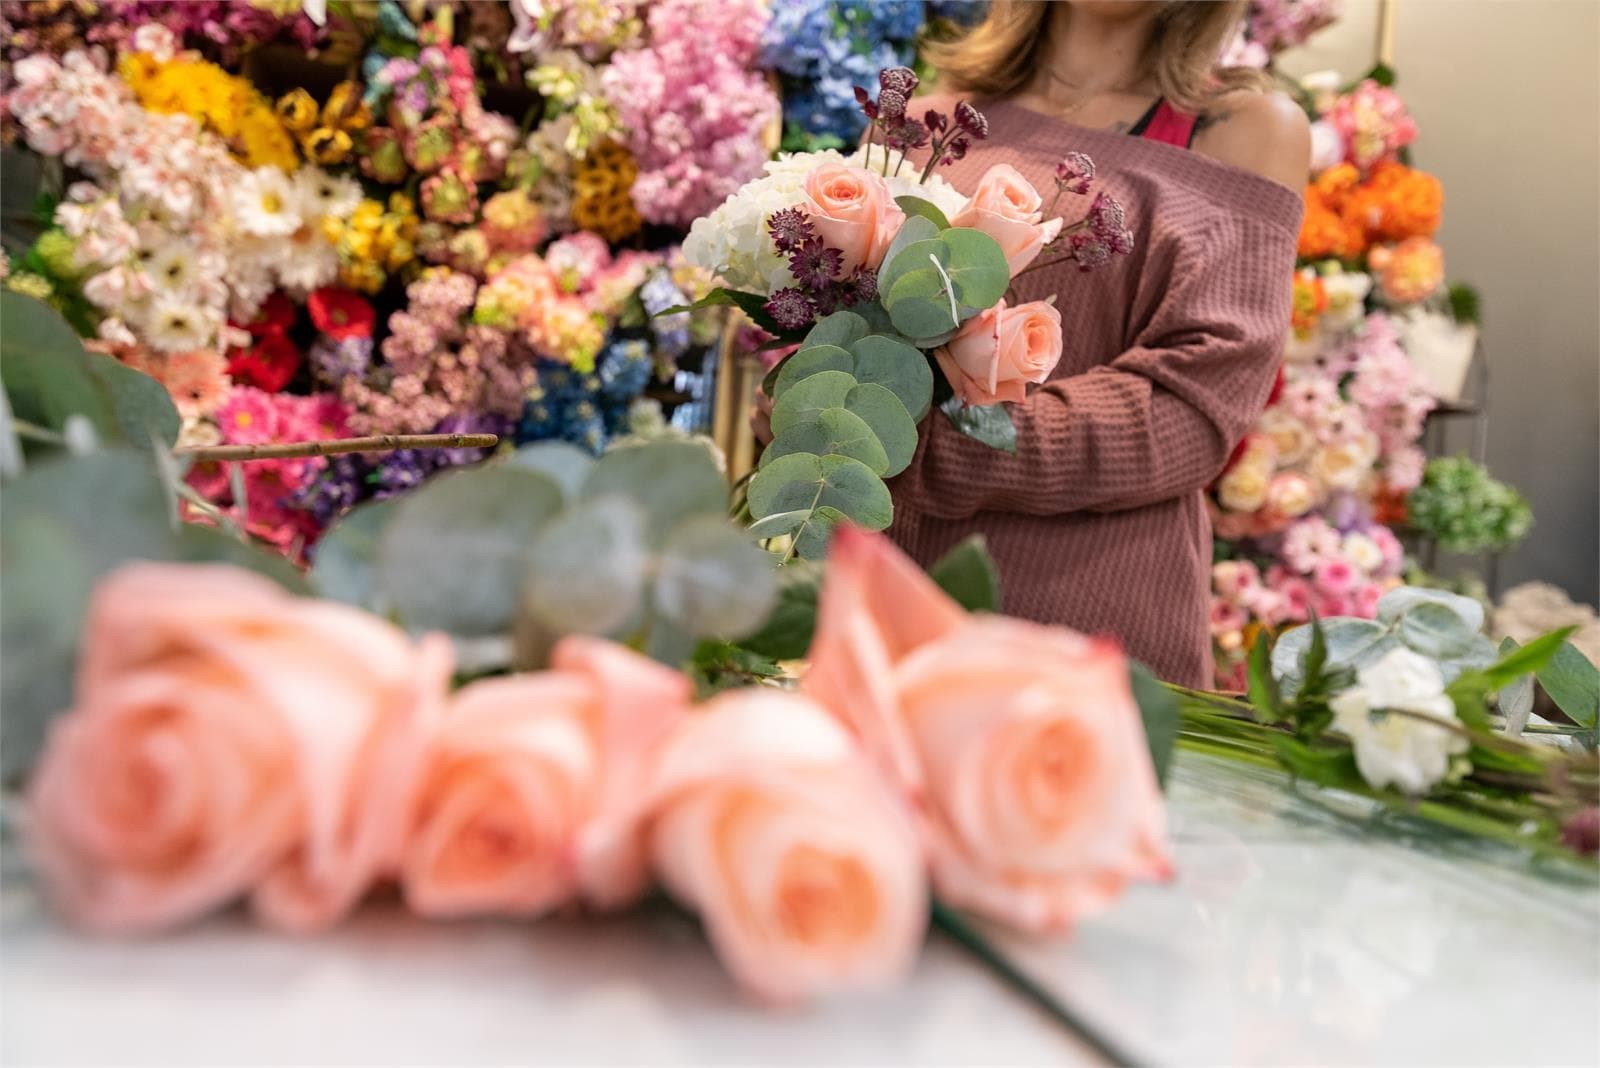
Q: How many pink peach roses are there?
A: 7